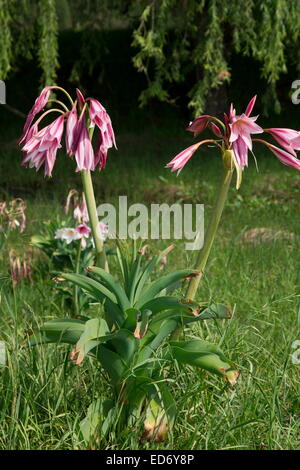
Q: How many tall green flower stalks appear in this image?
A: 2